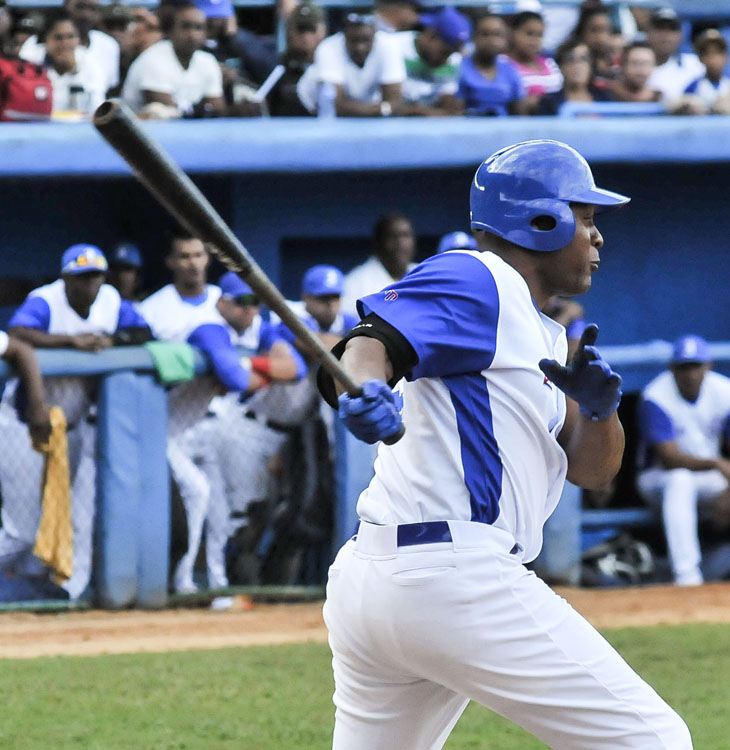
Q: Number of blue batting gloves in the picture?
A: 2